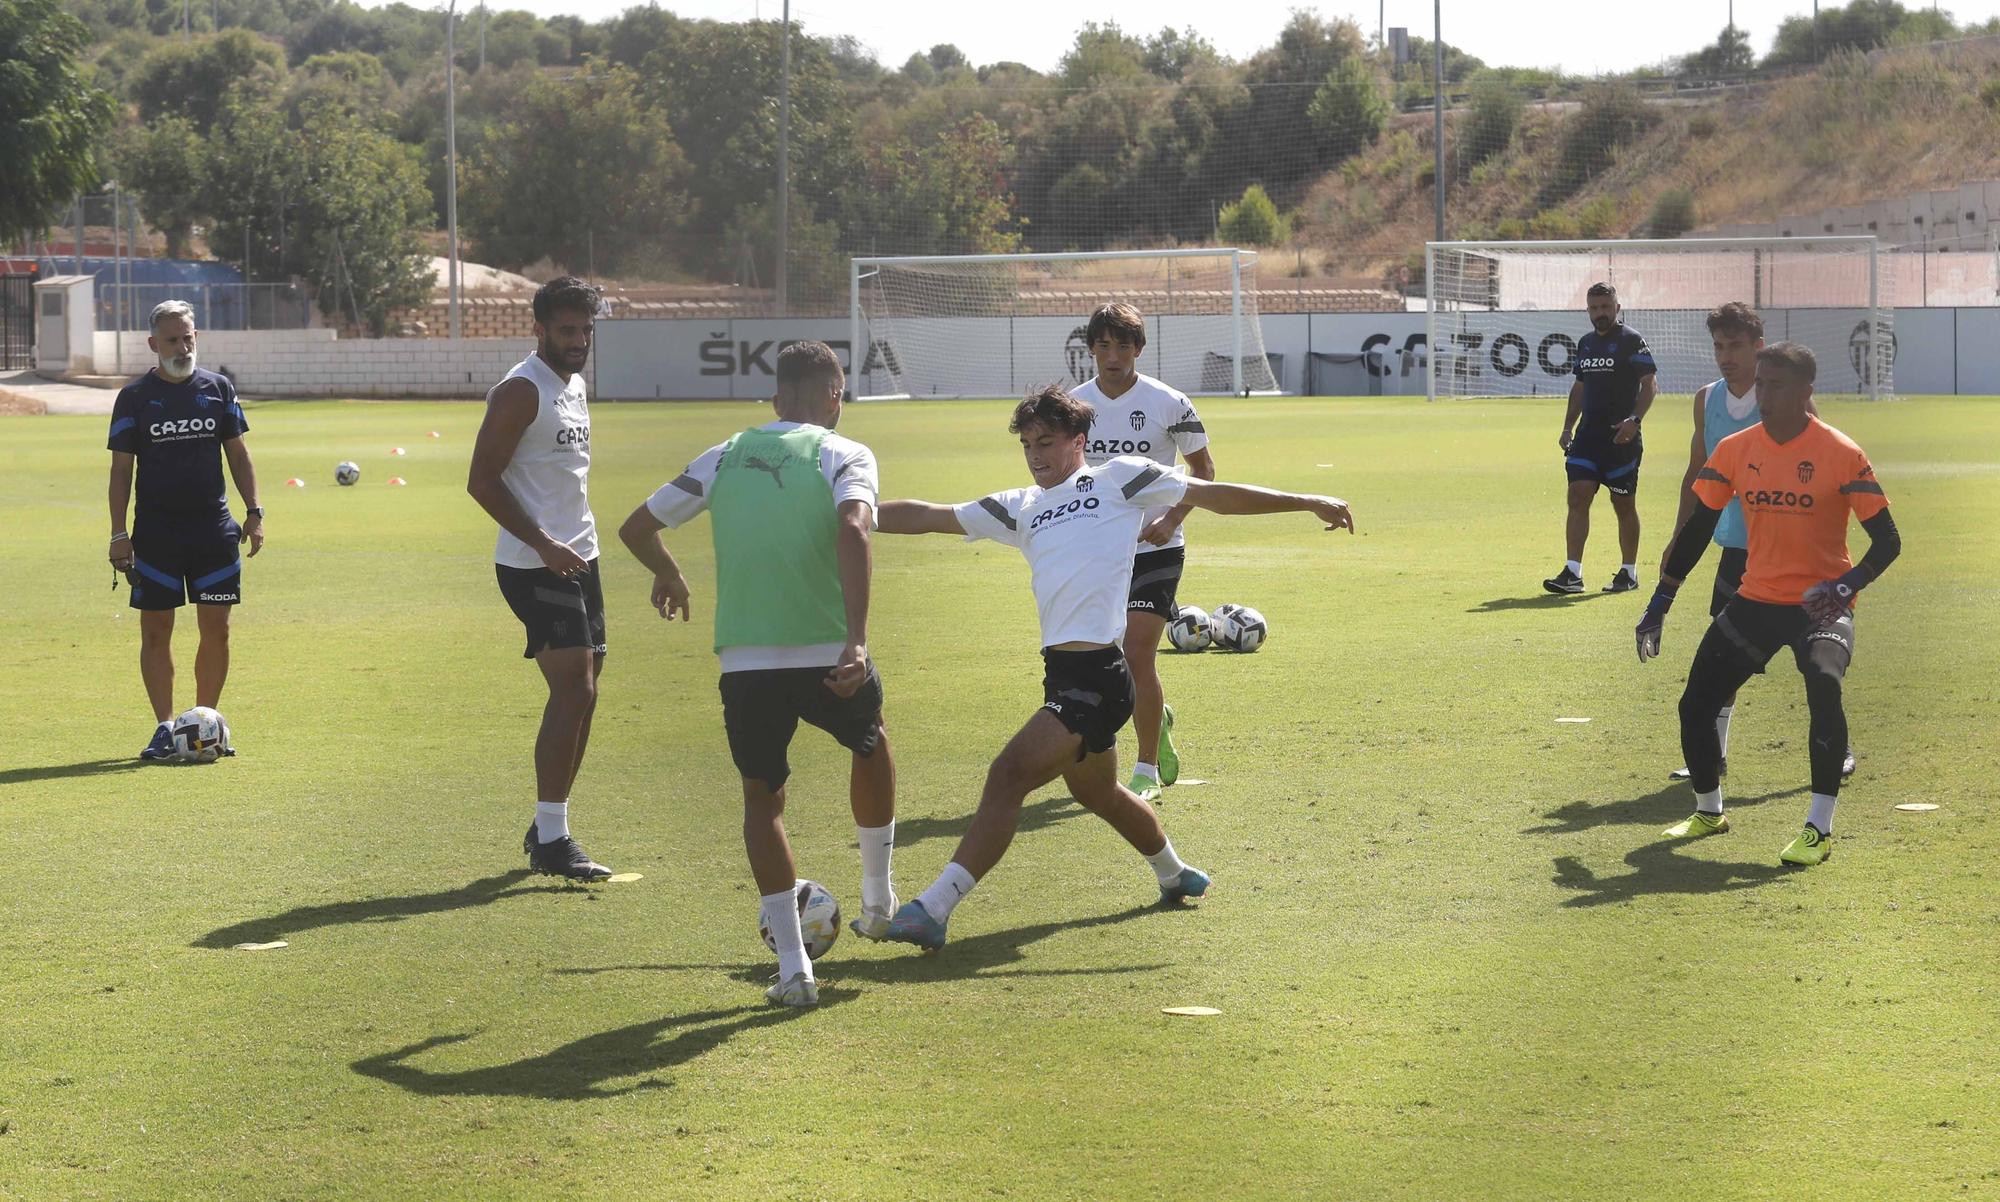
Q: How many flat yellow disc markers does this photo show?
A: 6